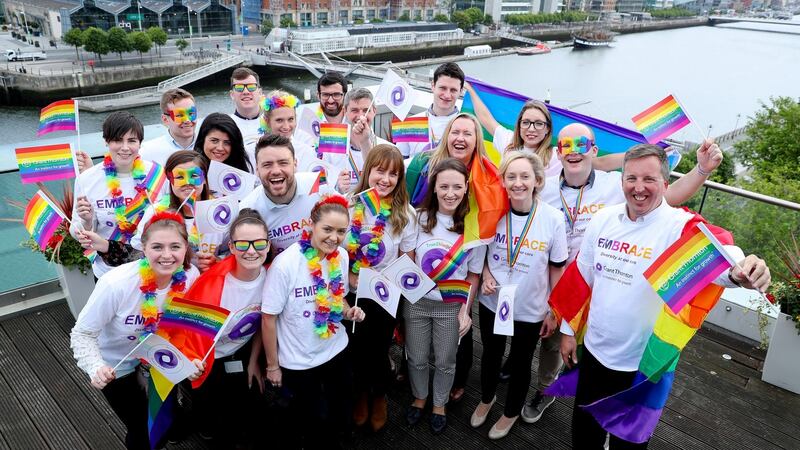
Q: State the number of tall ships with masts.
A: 1